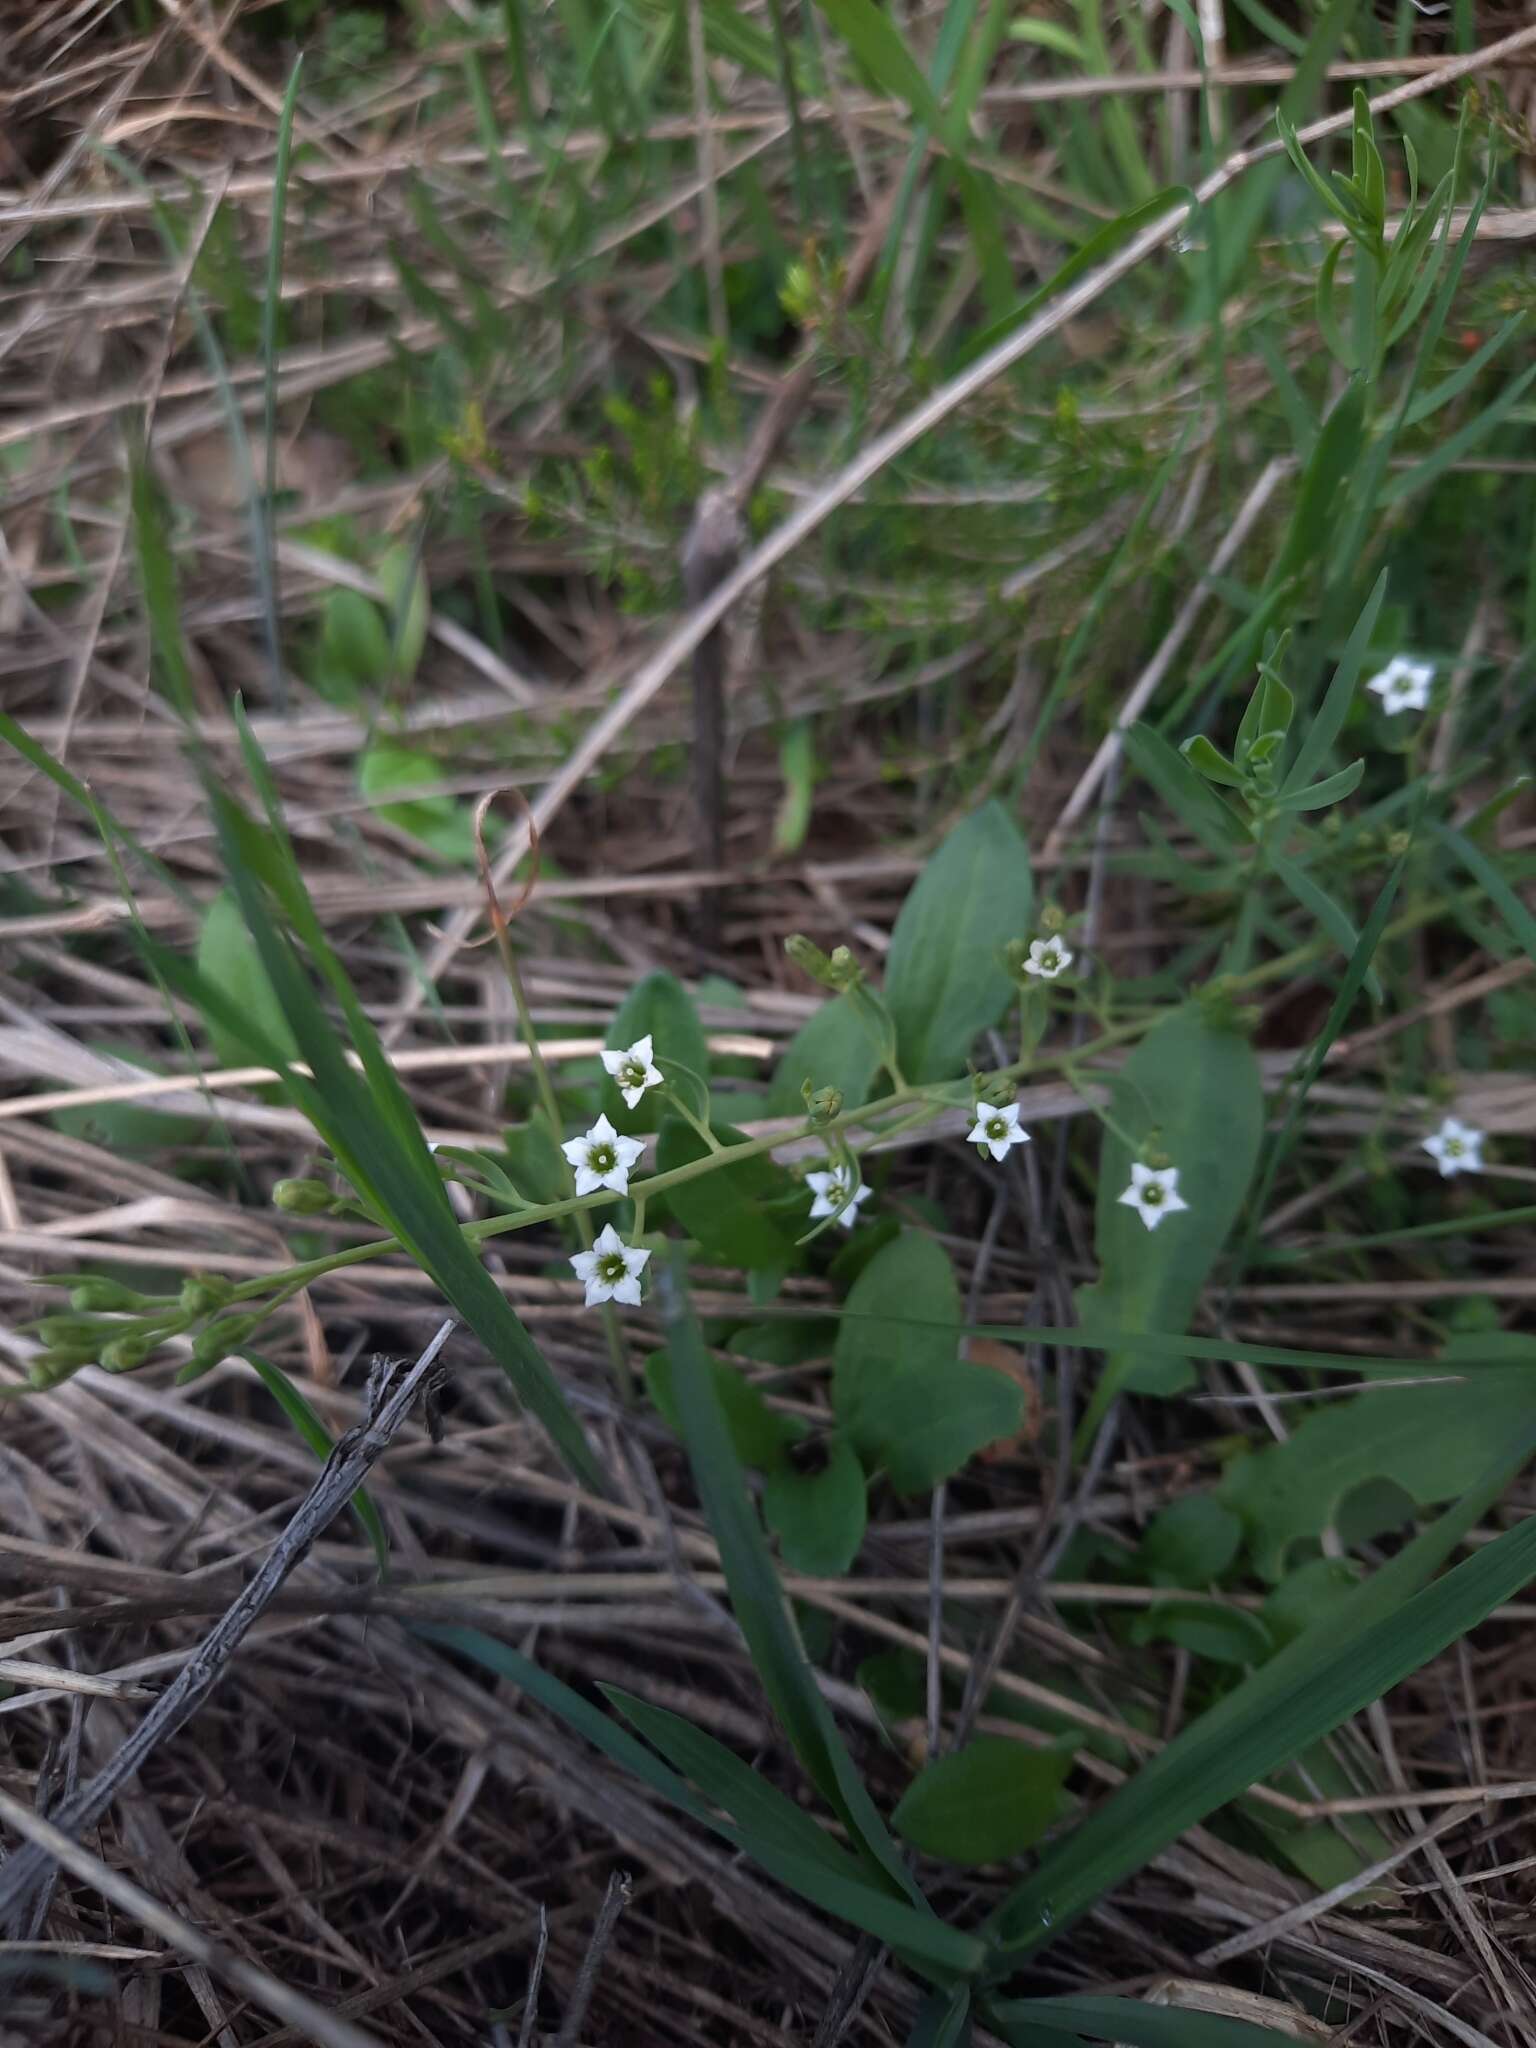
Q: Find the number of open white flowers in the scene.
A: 9